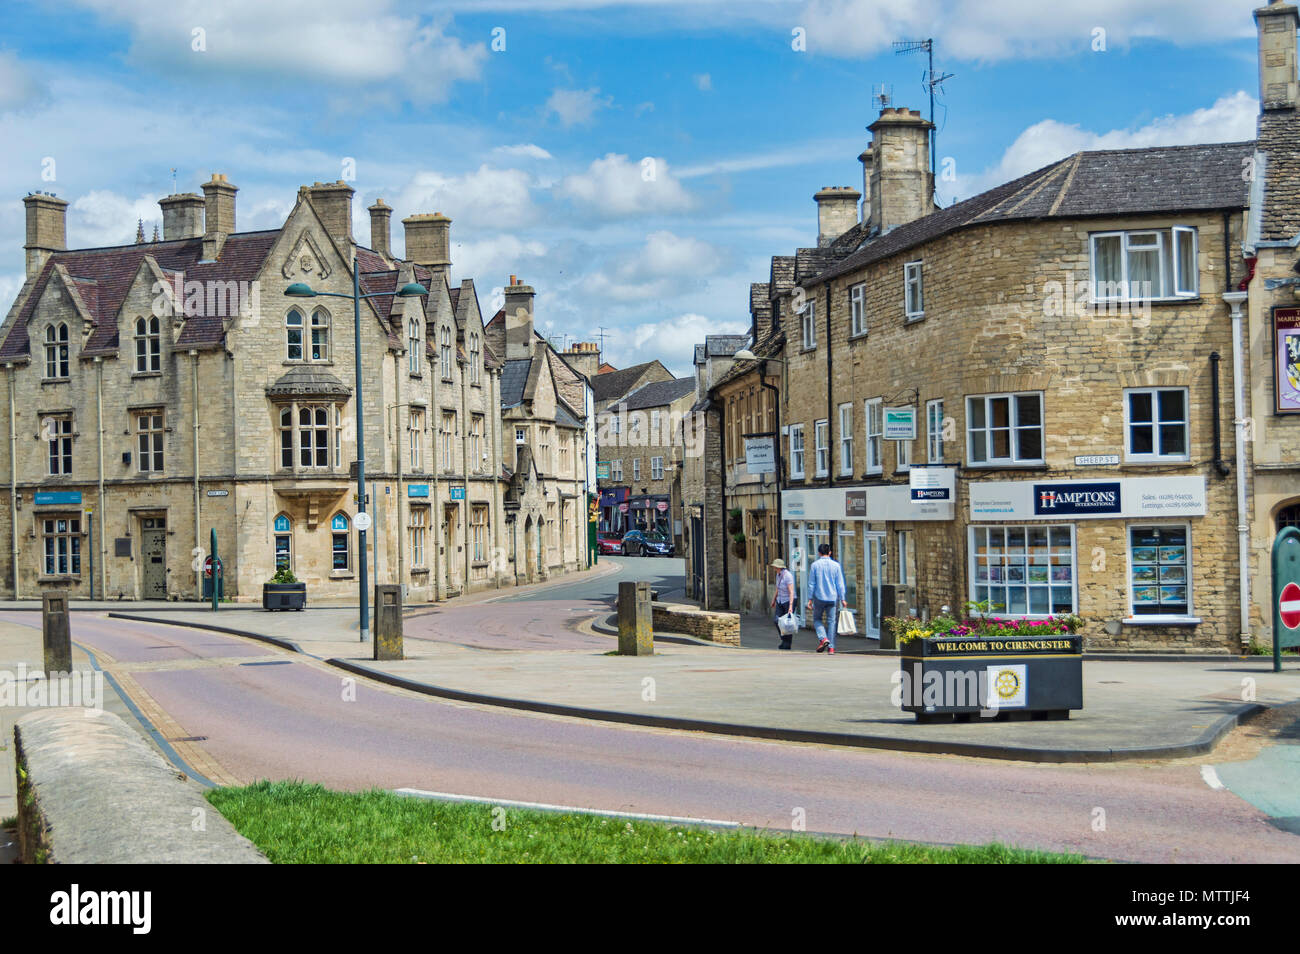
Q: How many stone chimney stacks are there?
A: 12